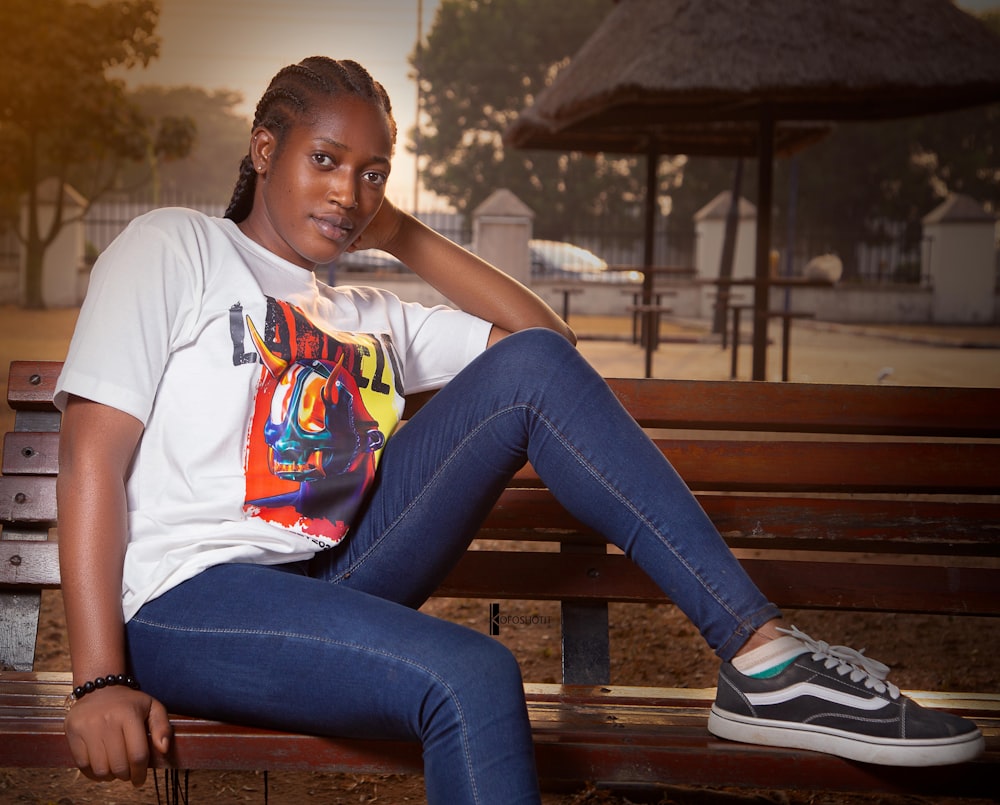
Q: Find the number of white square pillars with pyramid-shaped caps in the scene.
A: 4